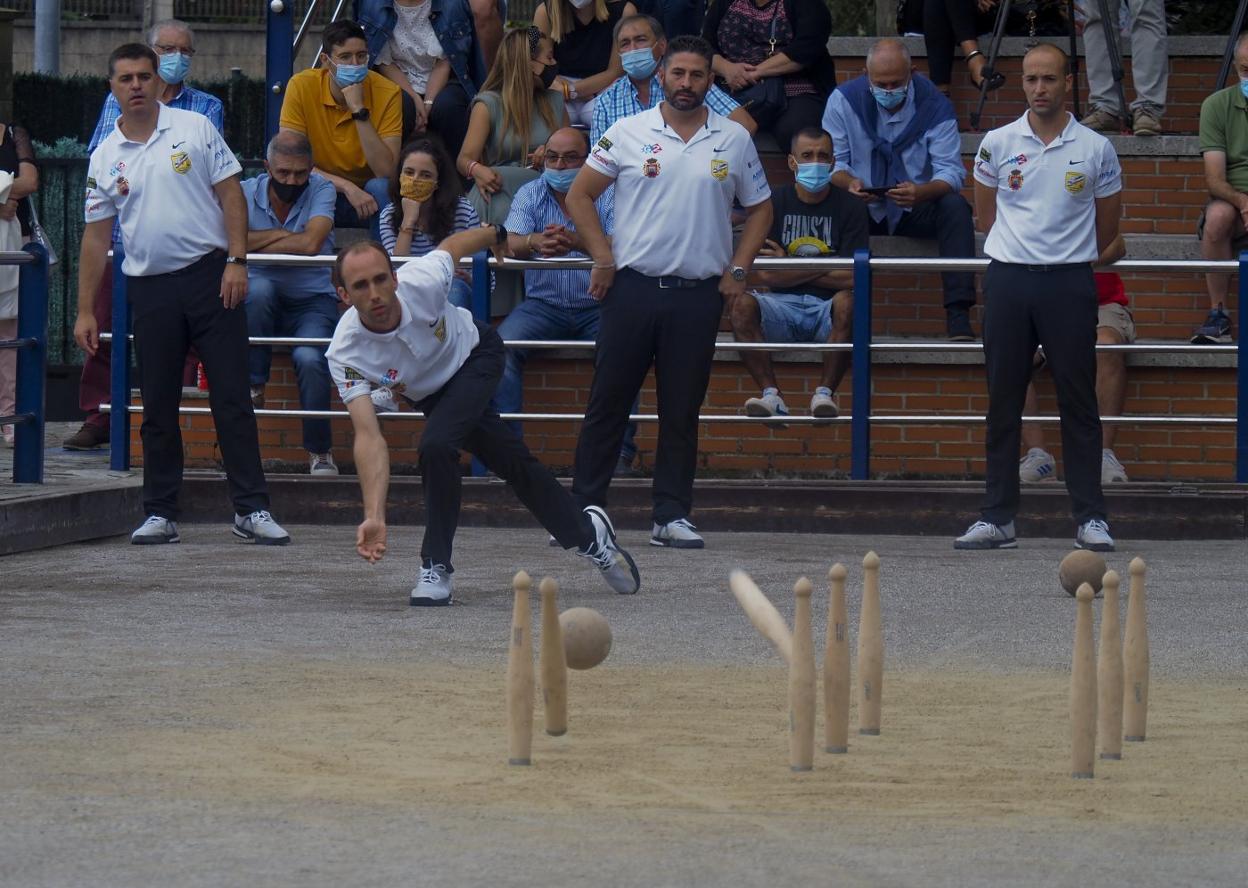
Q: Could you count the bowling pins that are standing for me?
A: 8